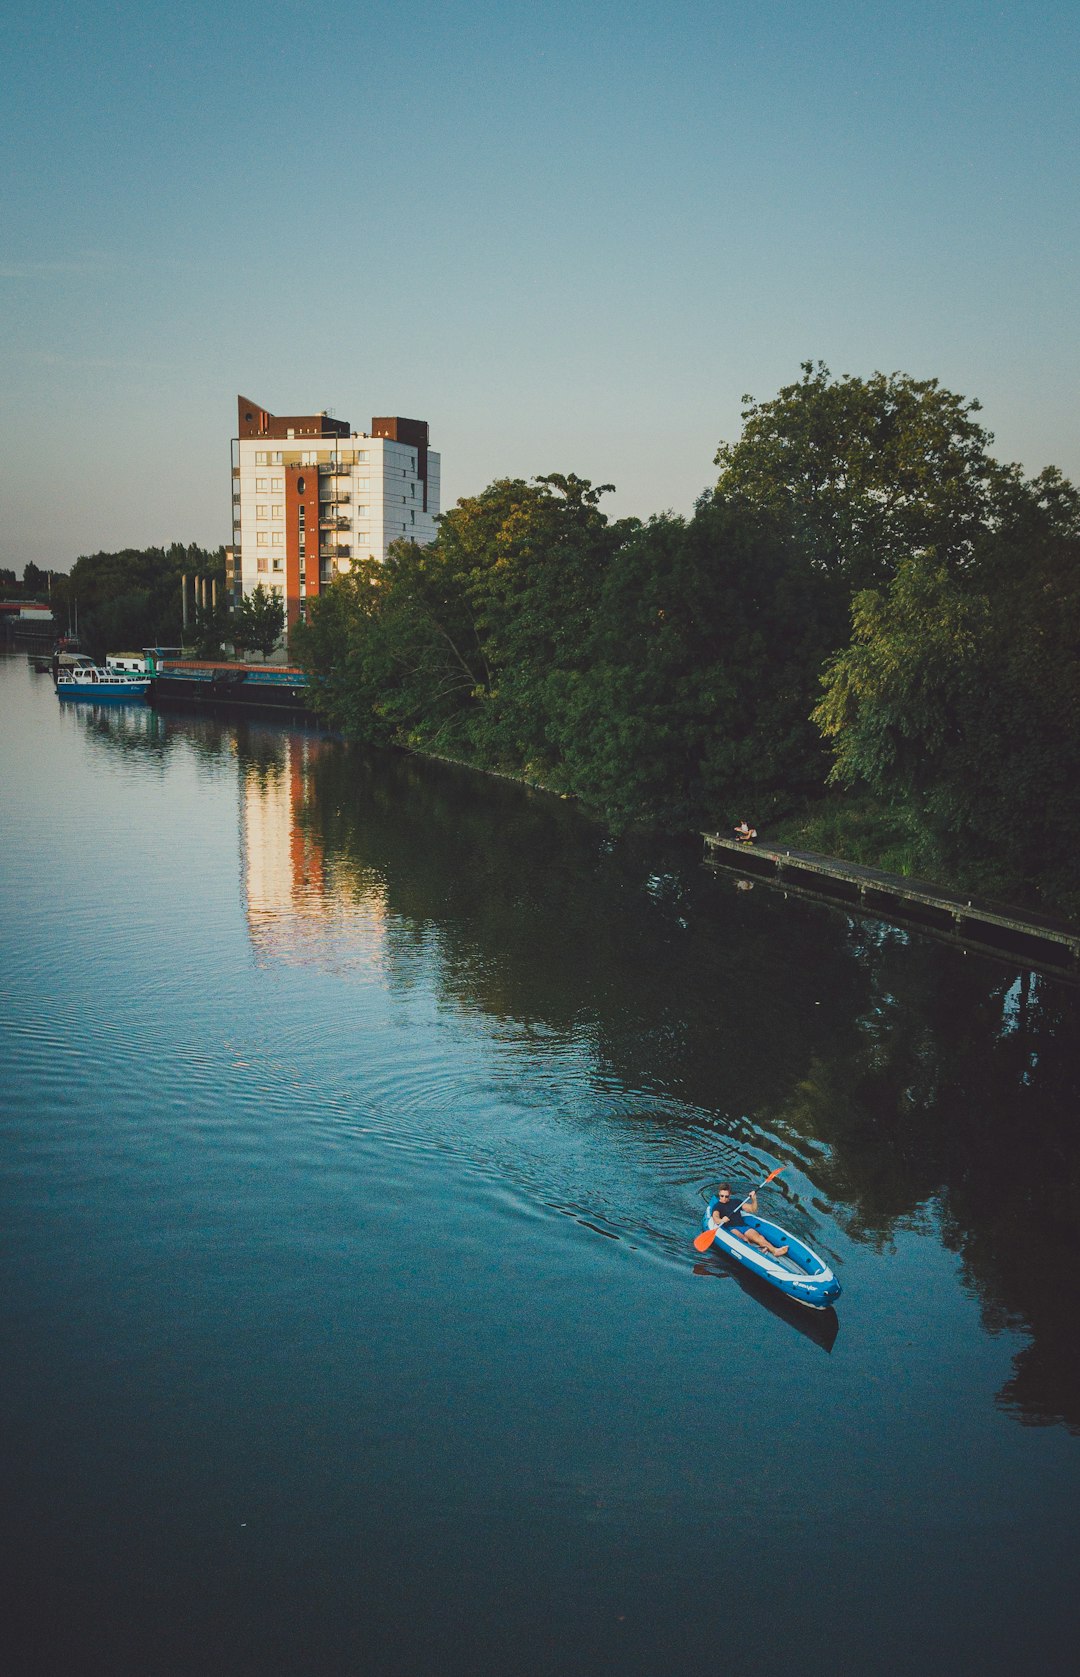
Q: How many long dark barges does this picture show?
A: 1